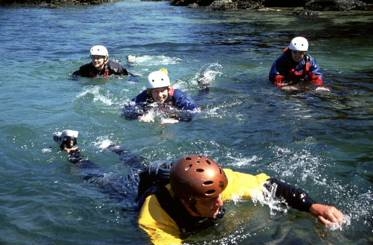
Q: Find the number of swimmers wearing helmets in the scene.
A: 4